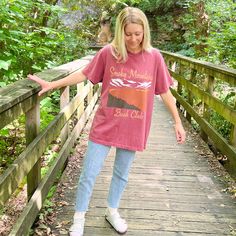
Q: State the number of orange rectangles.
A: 1